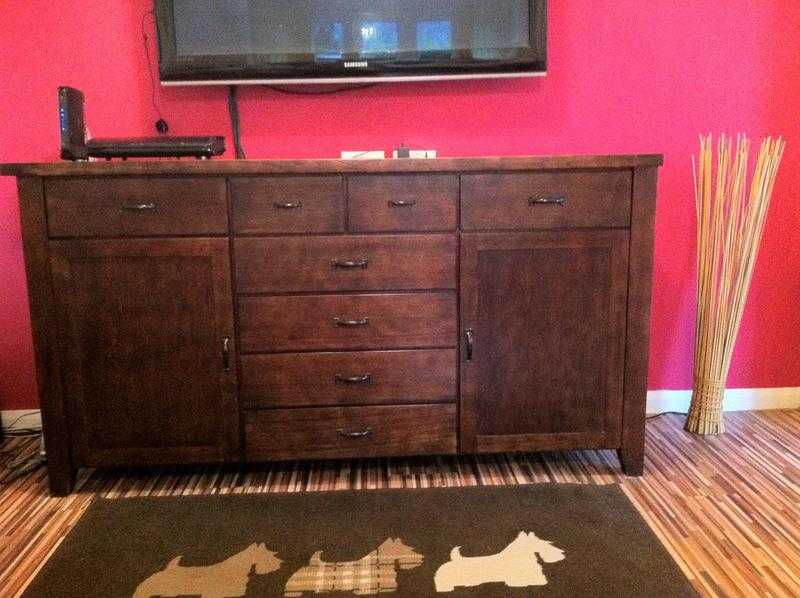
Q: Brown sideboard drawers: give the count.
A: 8